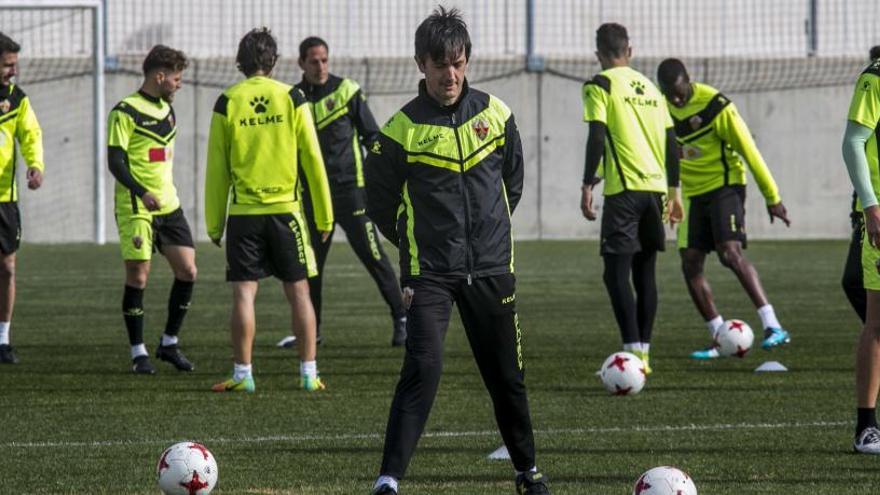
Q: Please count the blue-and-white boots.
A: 2